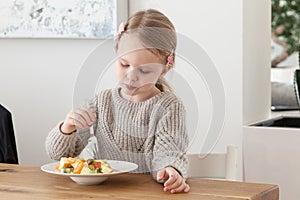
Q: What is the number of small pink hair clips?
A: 2